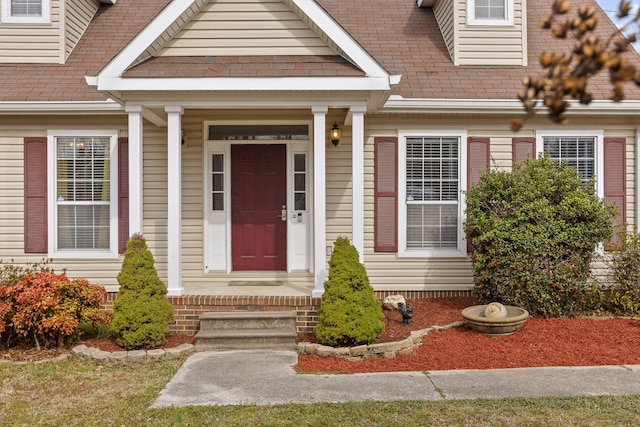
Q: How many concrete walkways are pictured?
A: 1